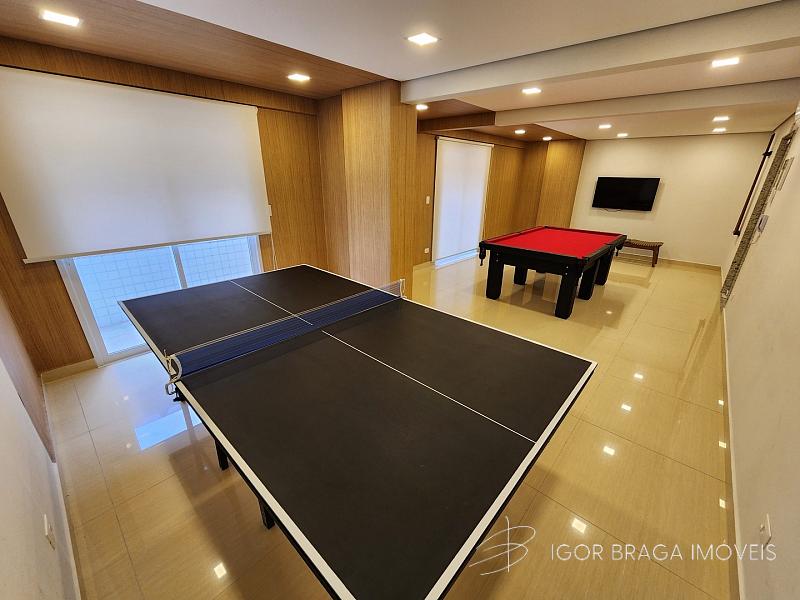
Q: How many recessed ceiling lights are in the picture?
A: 12